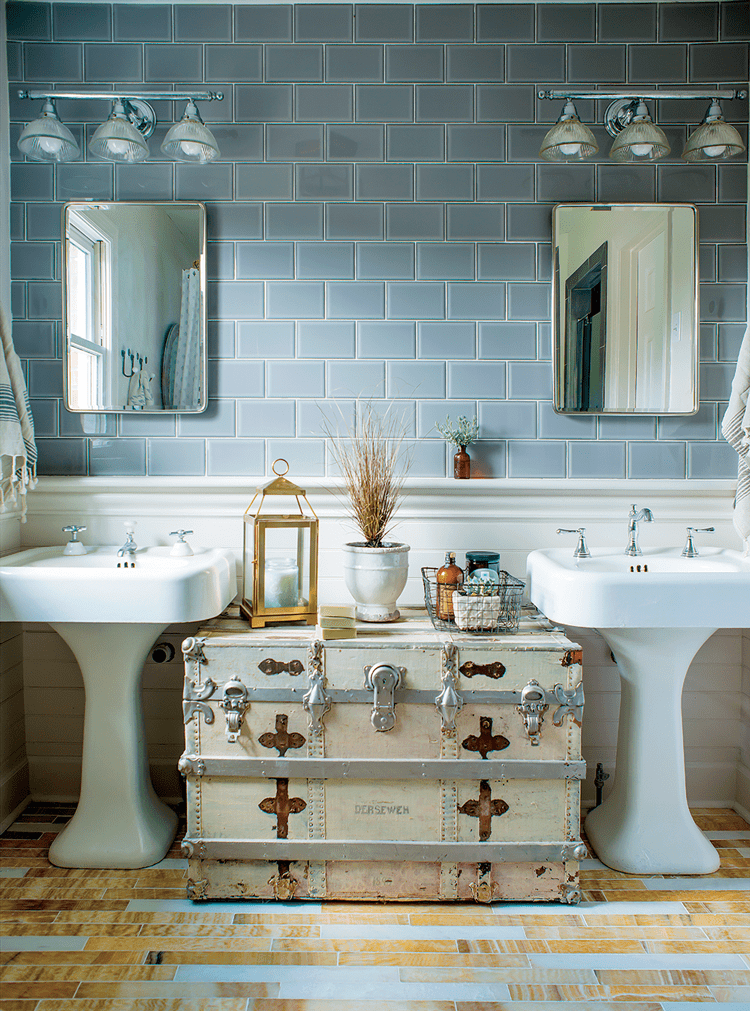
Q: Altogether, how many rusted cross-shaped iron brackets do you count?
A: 4